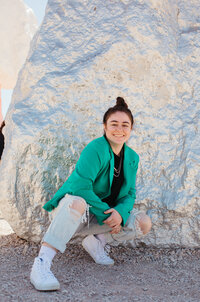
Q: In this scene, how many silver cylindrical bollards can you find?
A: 0